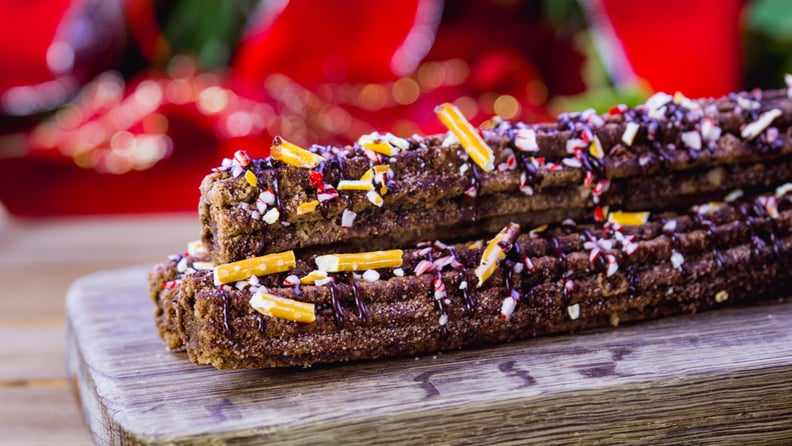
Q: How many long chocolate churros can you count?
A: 3